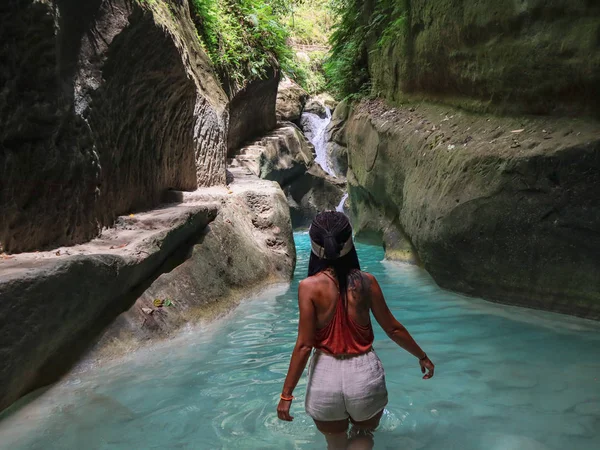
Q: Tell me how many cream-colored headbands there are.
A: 1